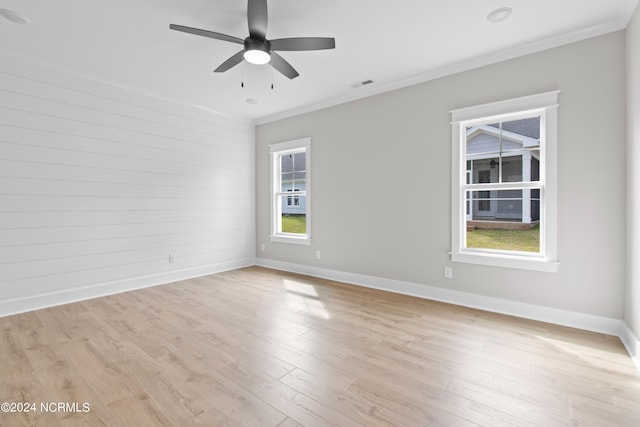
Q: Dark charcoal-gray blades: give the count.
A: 5